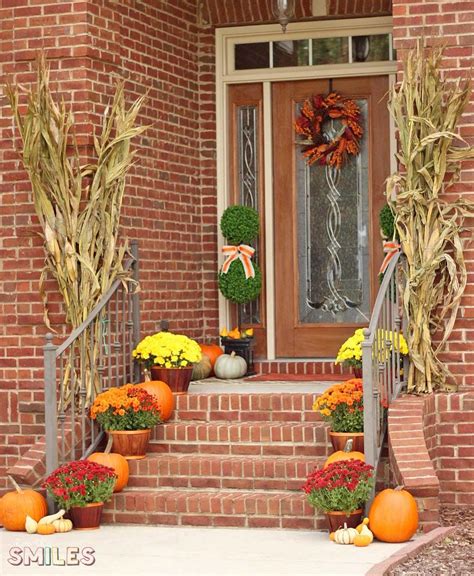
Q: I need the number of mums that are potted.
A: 6